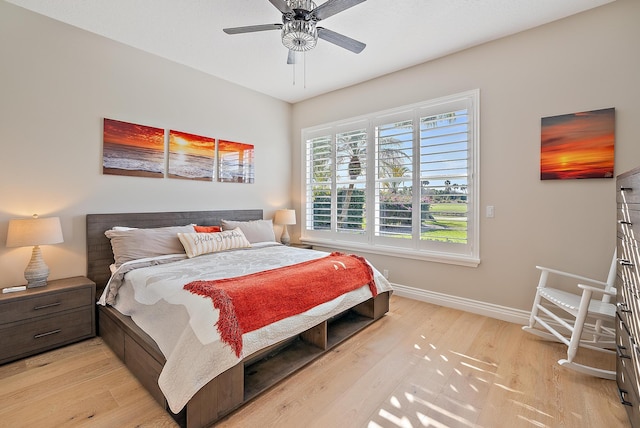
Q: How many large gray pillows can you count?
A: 2